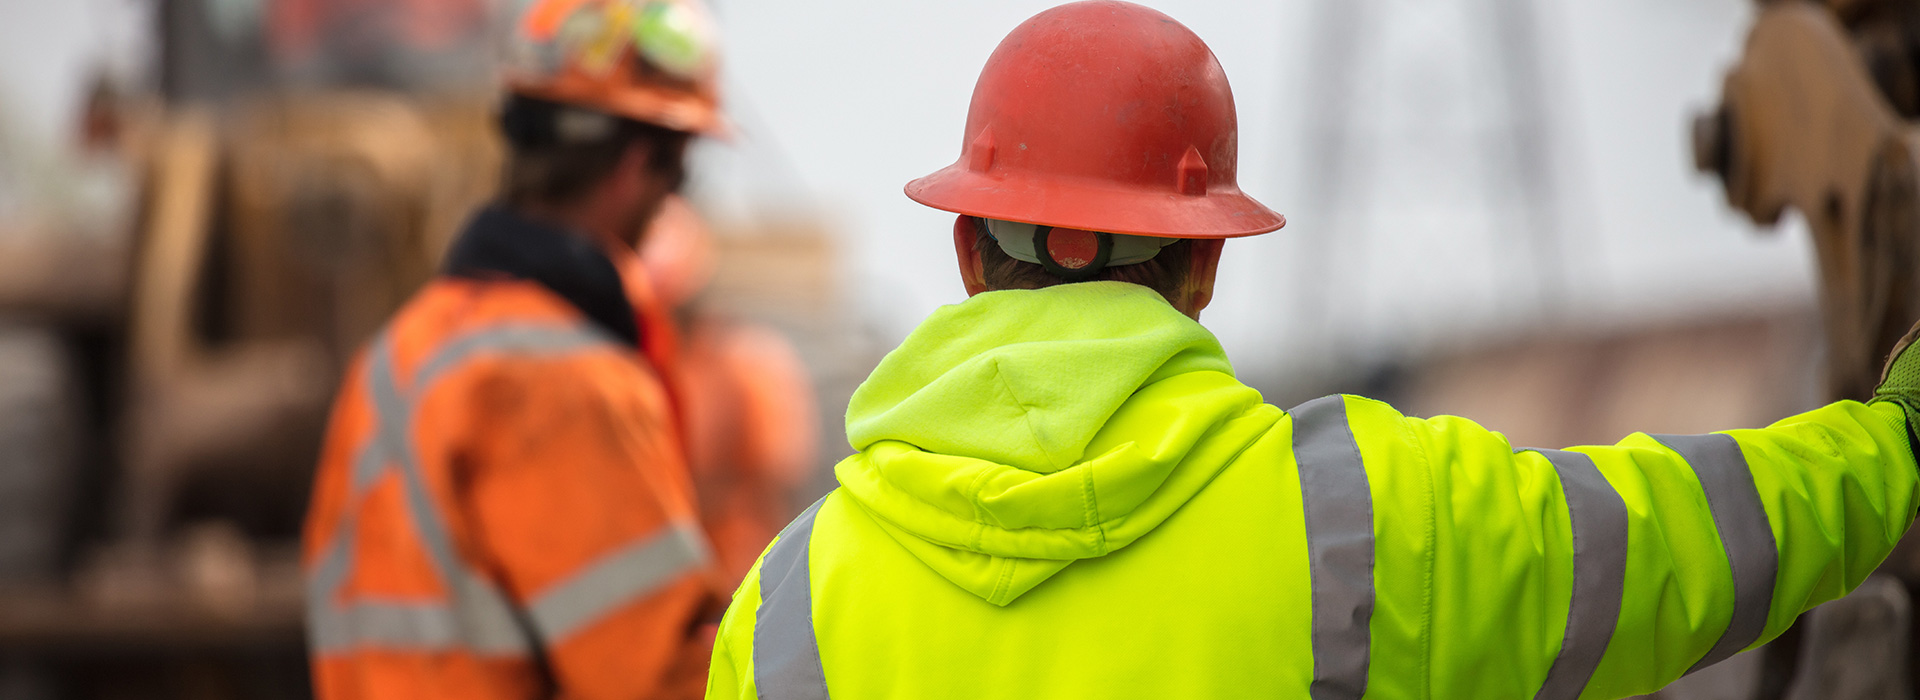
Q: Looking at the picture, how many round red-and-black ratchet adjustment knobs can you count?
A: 1